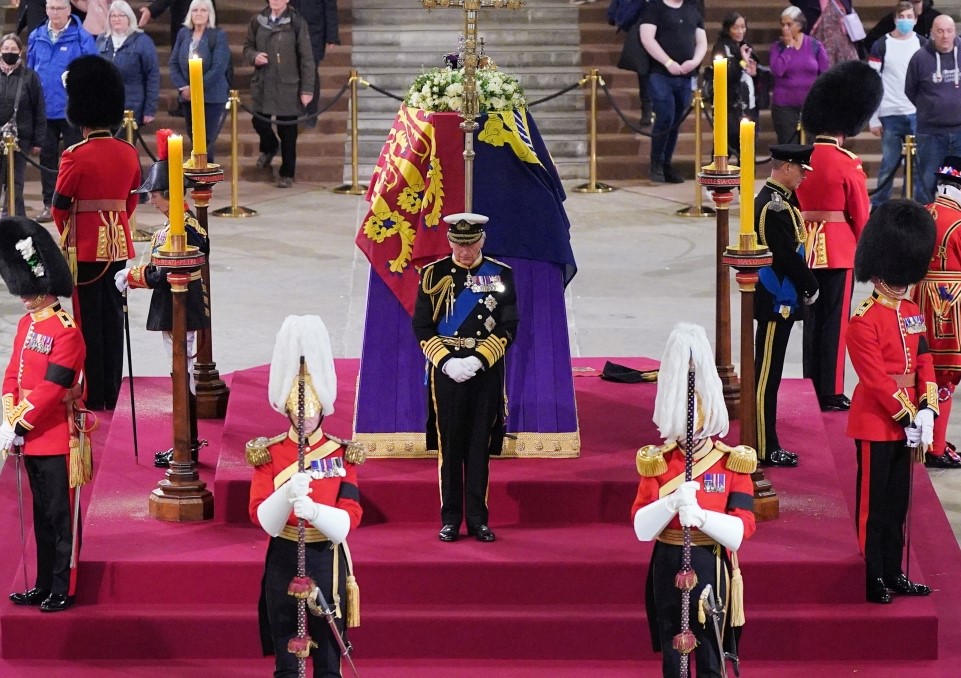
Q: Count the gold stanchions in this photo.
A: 8